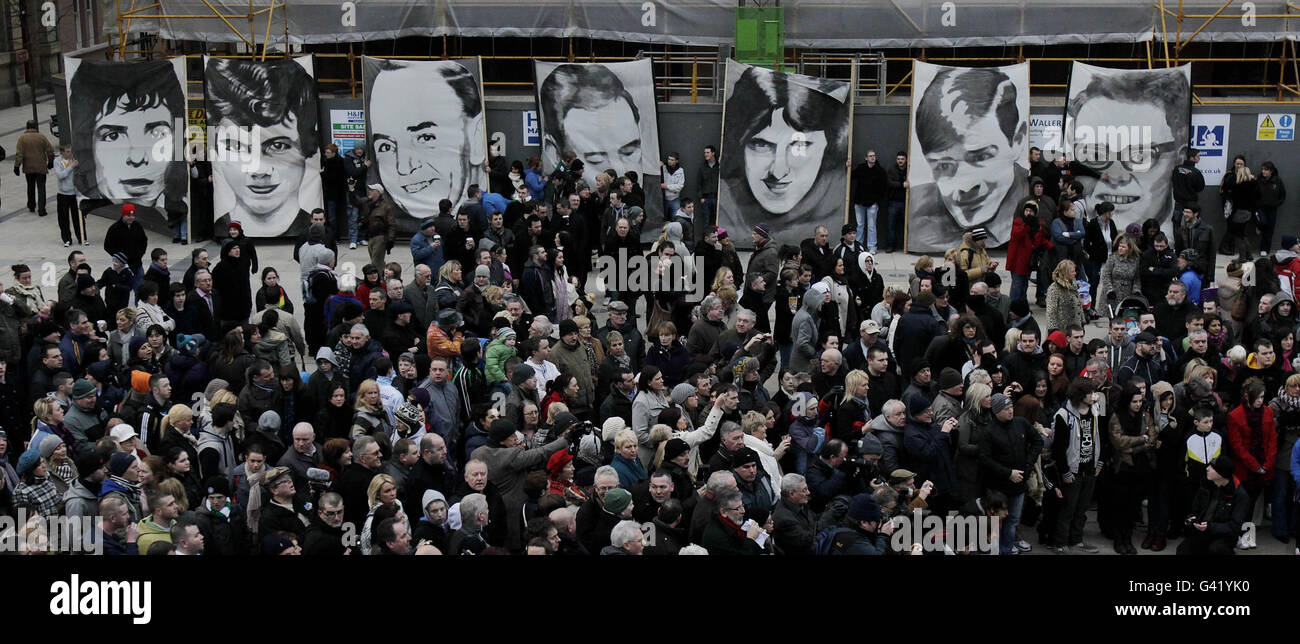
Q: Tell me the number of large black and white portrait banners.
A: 7